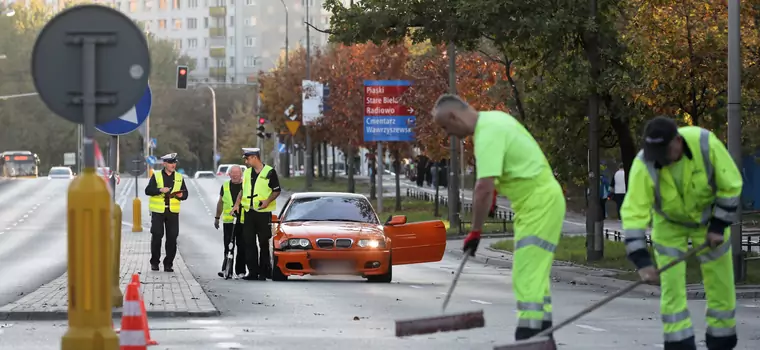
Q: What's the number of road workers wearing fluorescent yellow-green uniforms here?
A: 2